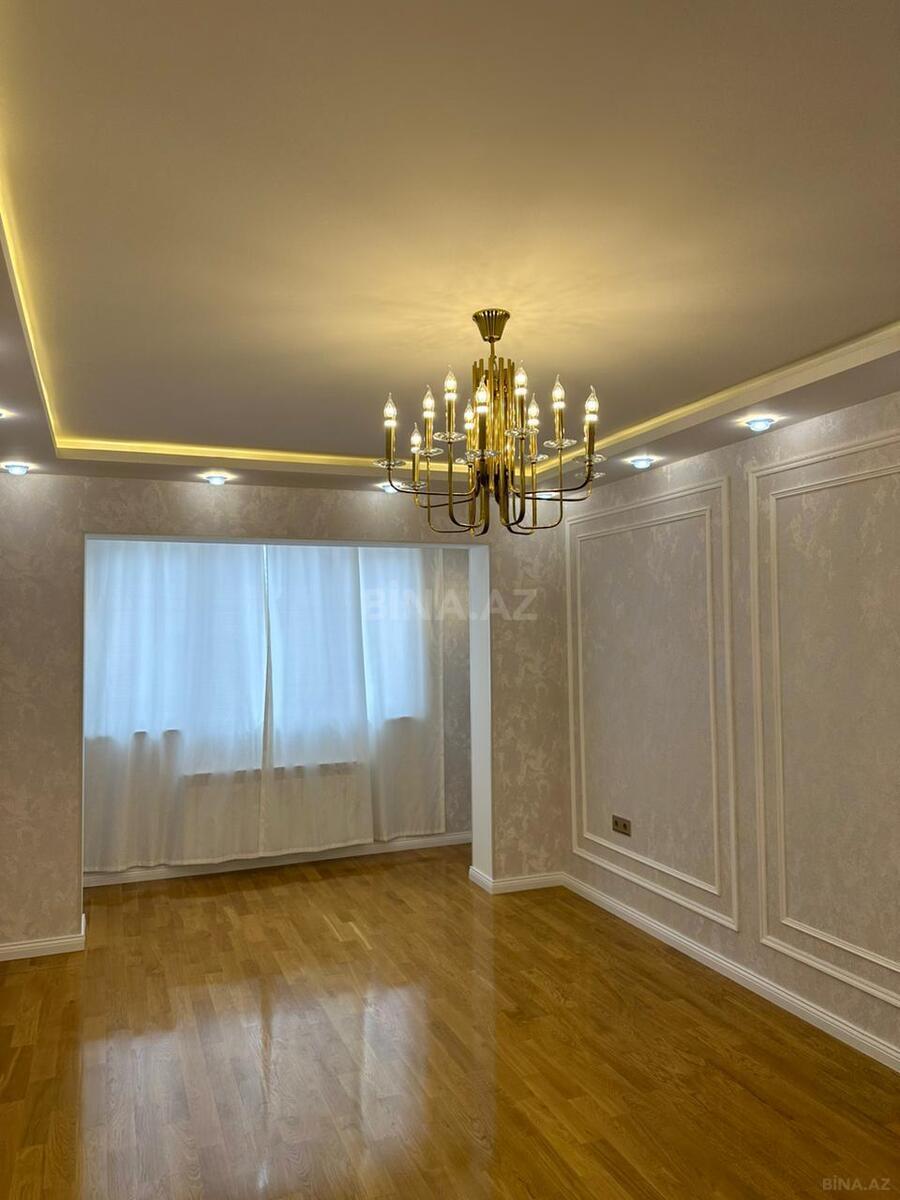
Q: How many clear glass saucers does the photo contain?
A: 11